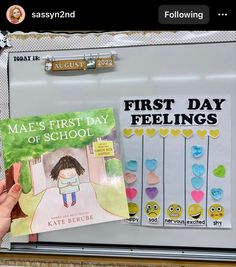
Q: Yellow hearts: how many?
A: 8